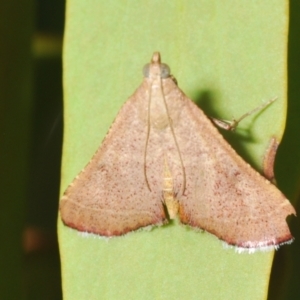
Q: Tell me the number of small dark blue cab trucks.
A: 0